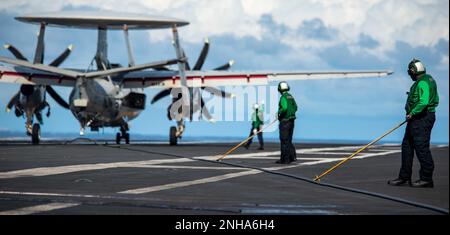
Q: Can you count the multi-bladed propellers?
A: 2